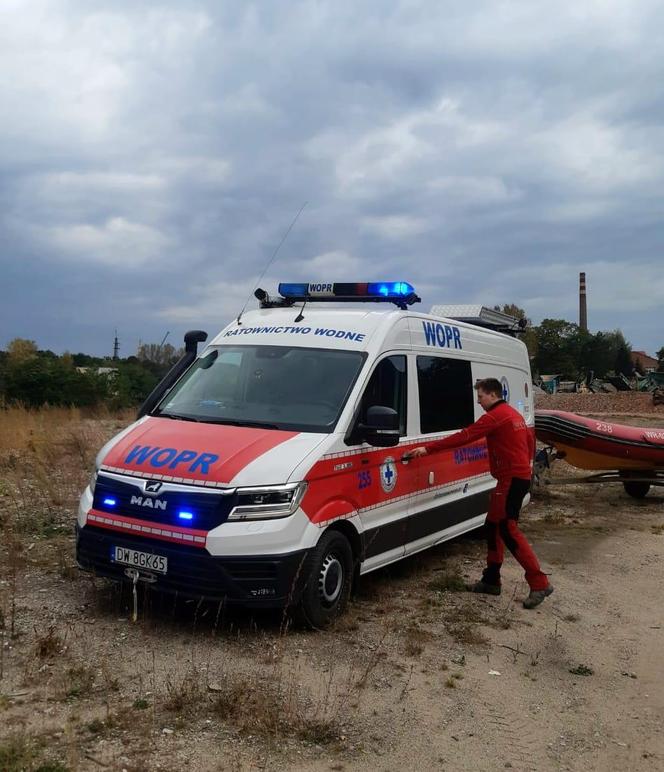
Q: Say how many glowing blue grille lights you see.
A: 2